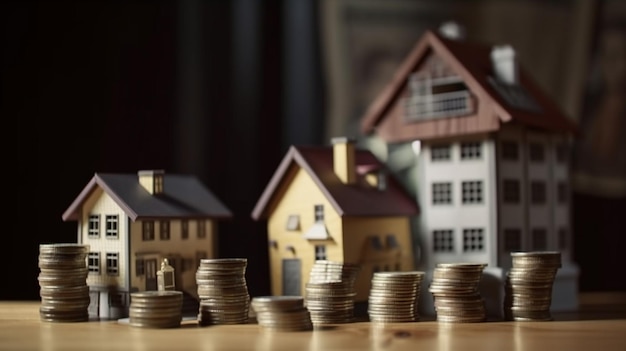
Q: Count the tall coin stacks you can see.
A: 6